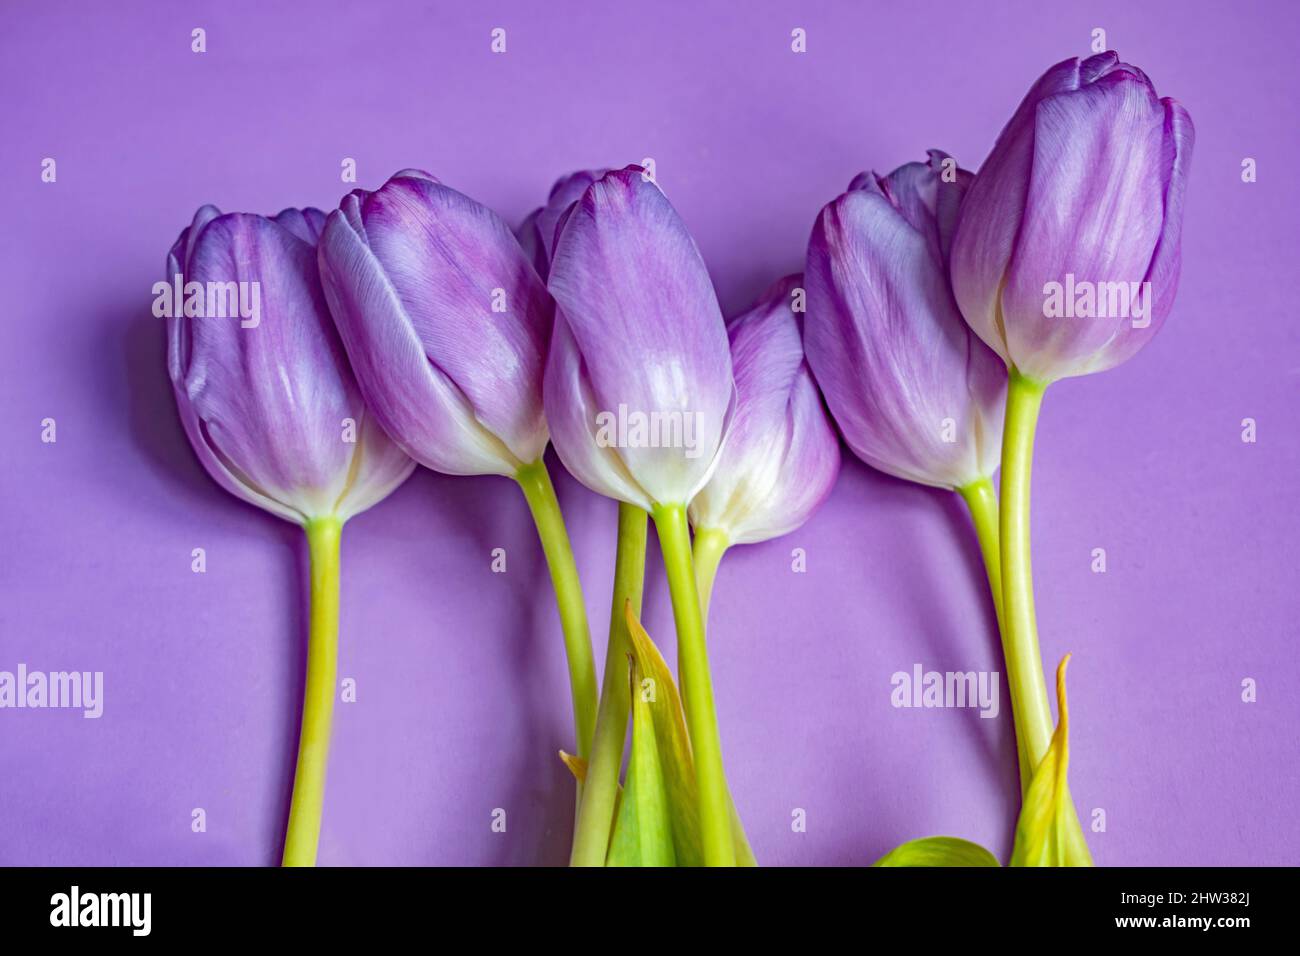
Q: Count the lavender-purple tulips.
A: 7